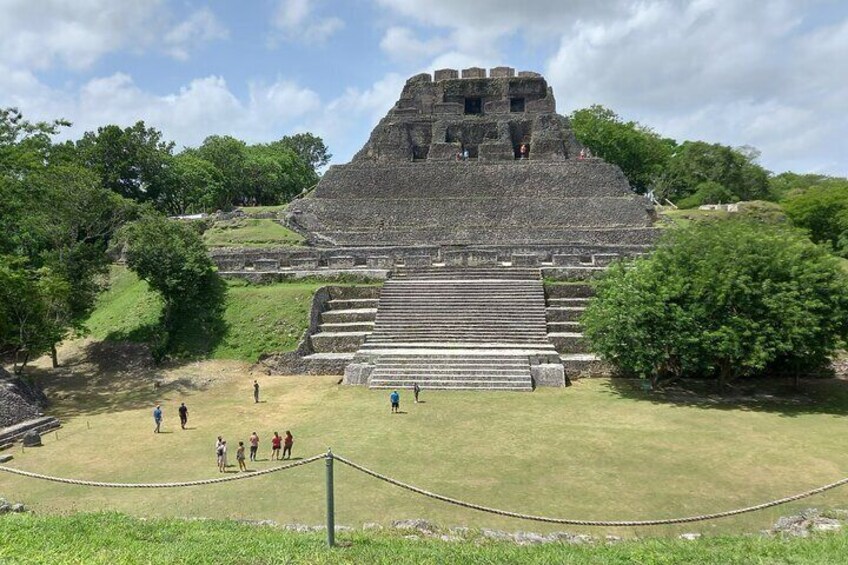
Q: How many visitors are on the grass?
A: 11